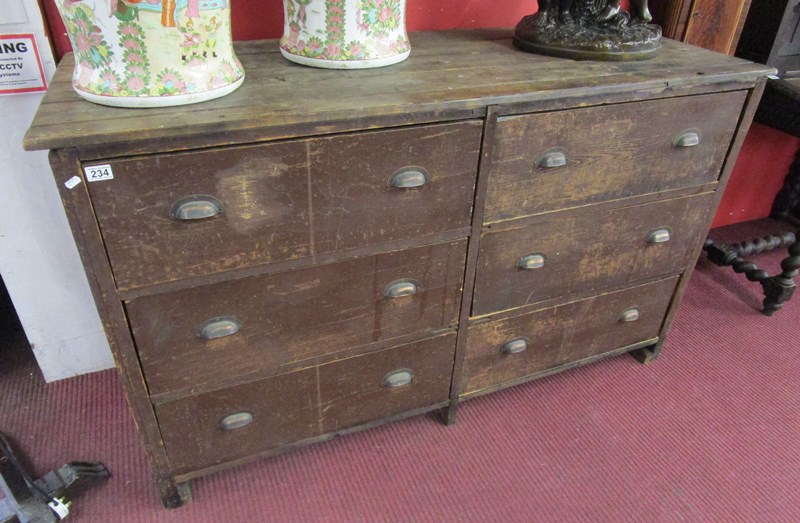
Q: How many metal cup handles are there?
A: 12